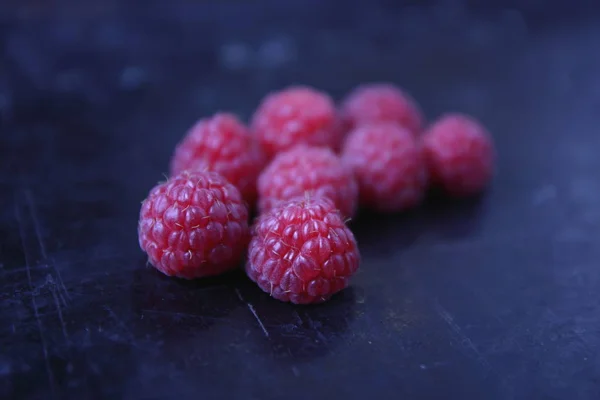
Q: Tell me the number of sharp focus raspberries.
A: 2